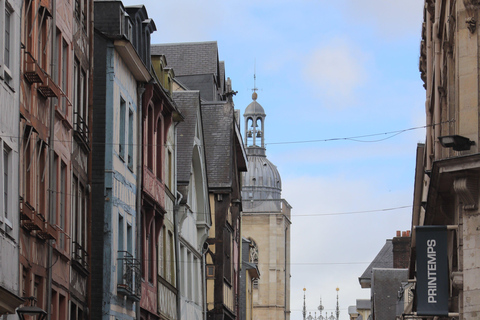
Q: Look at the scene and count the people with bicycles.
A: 0